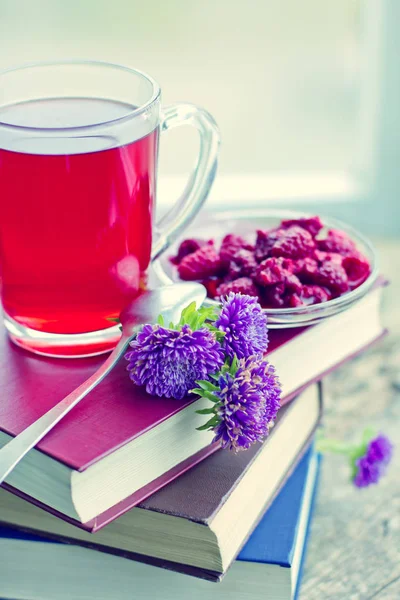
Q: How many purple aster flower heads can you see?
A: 4